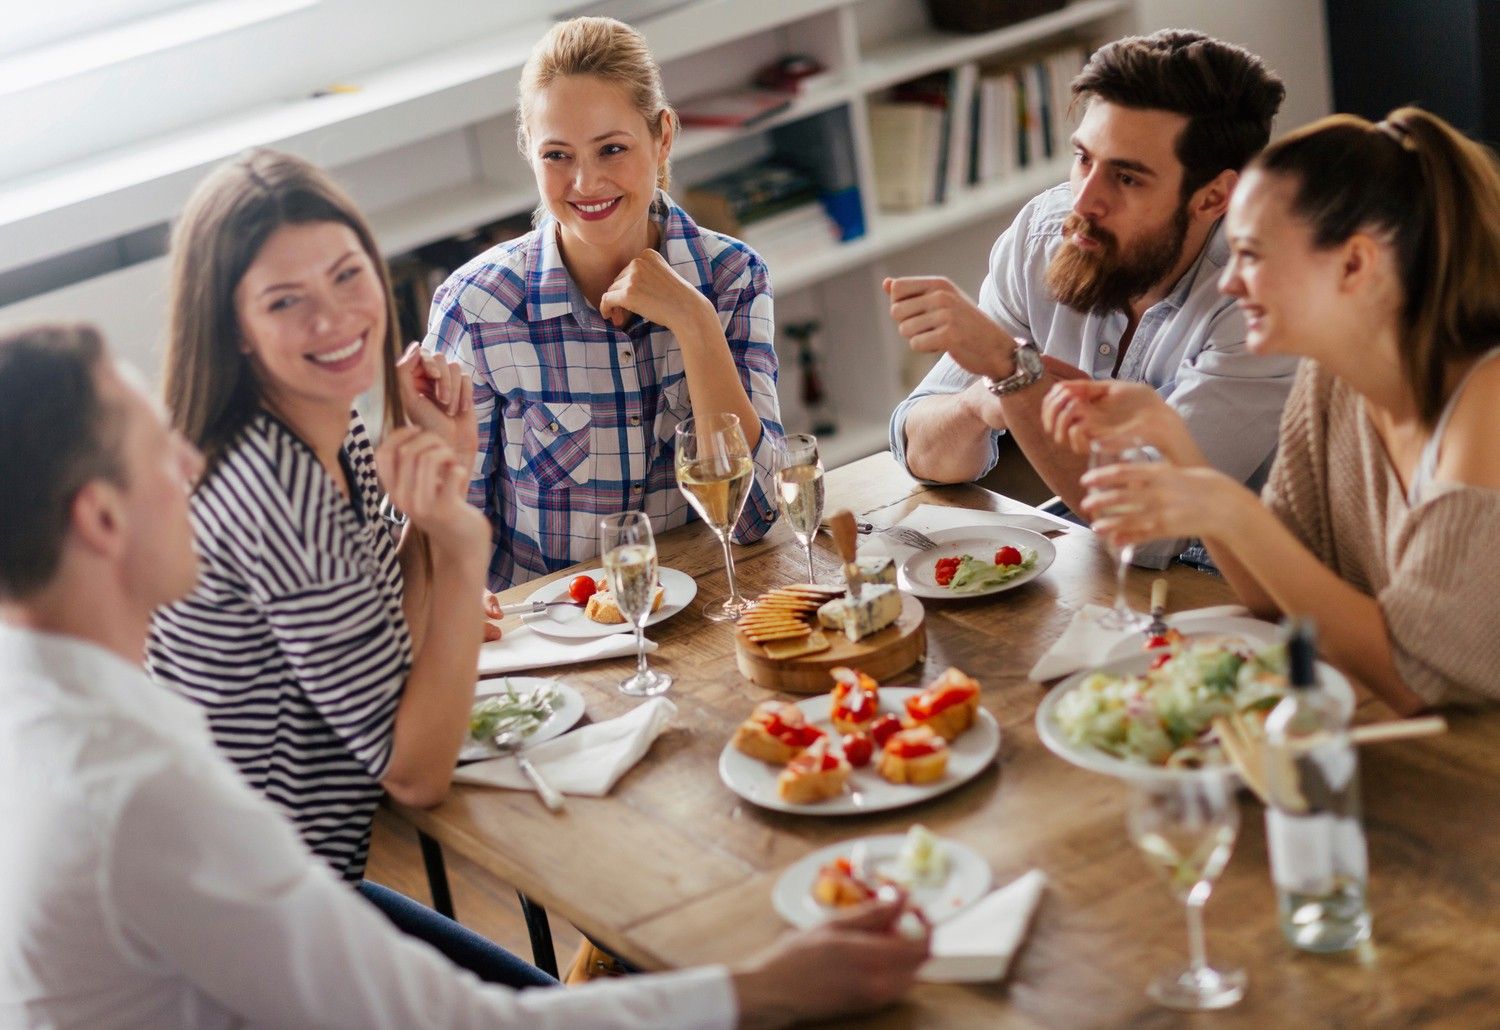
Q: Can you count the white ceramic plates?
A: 7